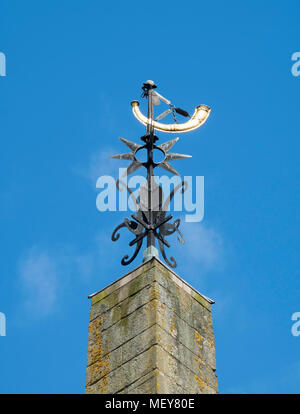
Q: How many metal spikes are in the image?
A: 6